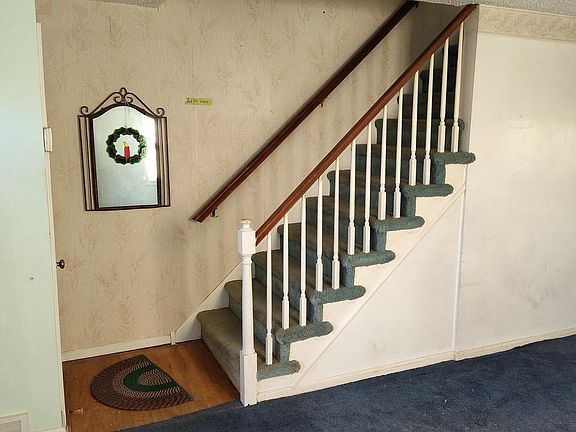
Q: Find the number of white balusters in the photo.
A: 13